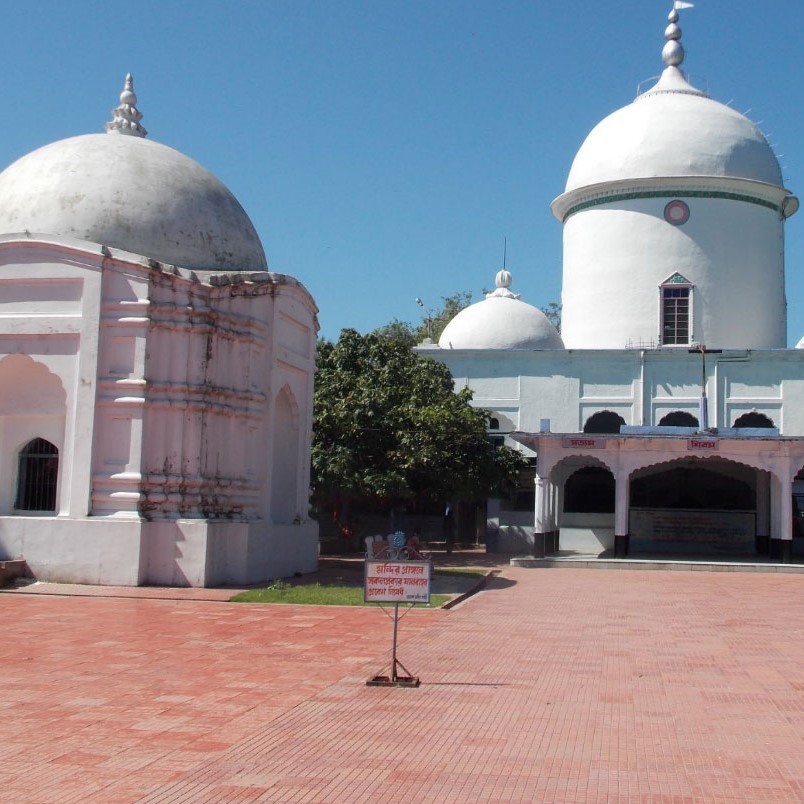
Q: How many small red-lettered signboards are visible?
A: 3